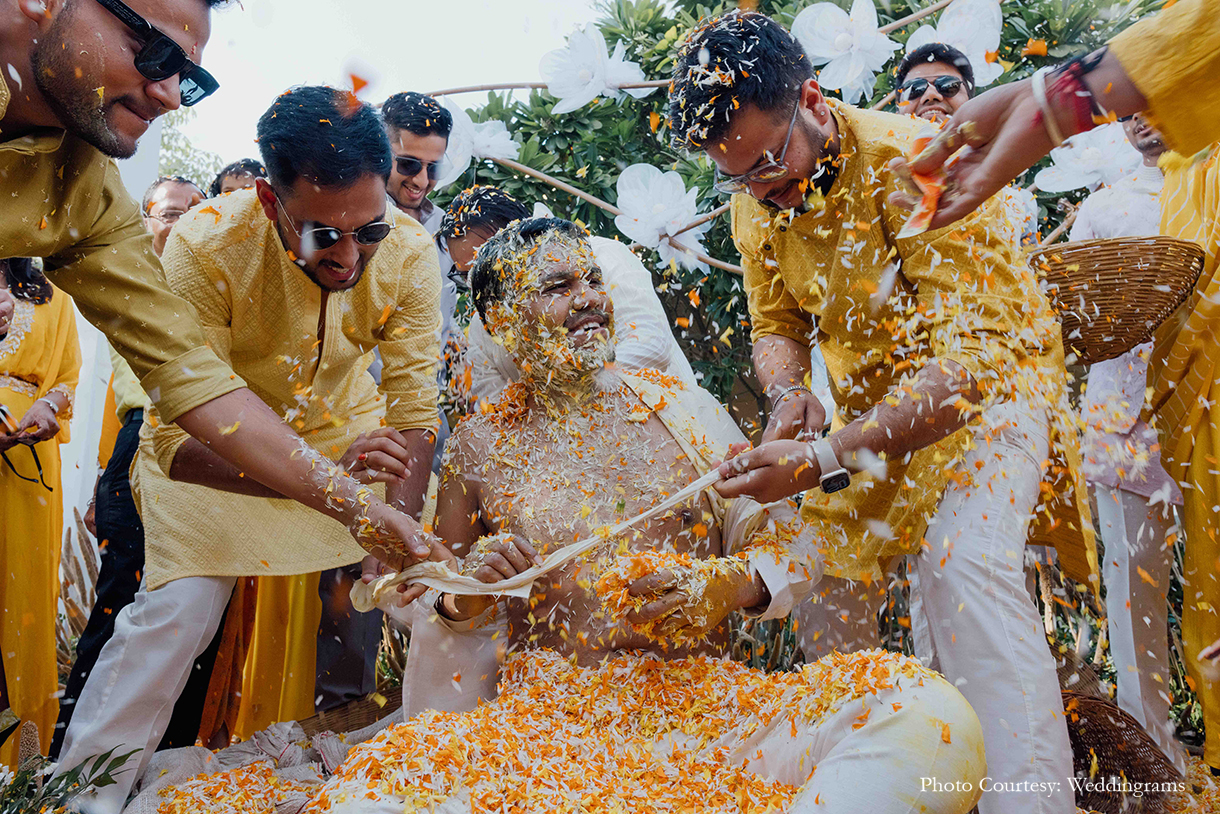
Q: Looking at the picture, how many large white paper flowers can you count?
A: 6